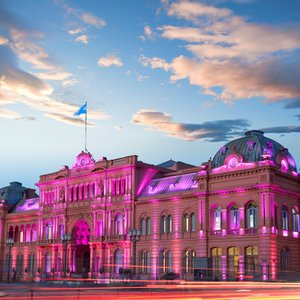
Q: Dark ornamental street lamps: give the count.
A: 3